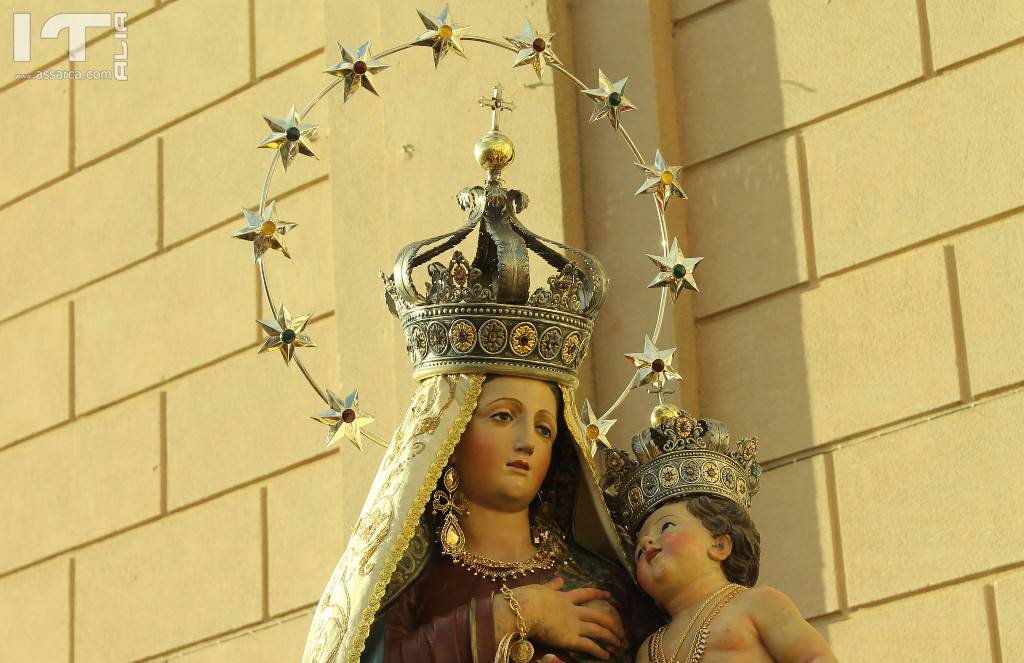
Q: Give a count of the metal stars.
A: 12